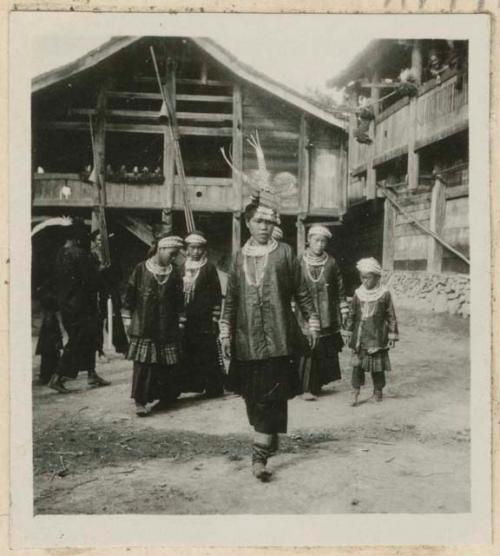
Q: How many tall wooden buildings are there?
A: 2